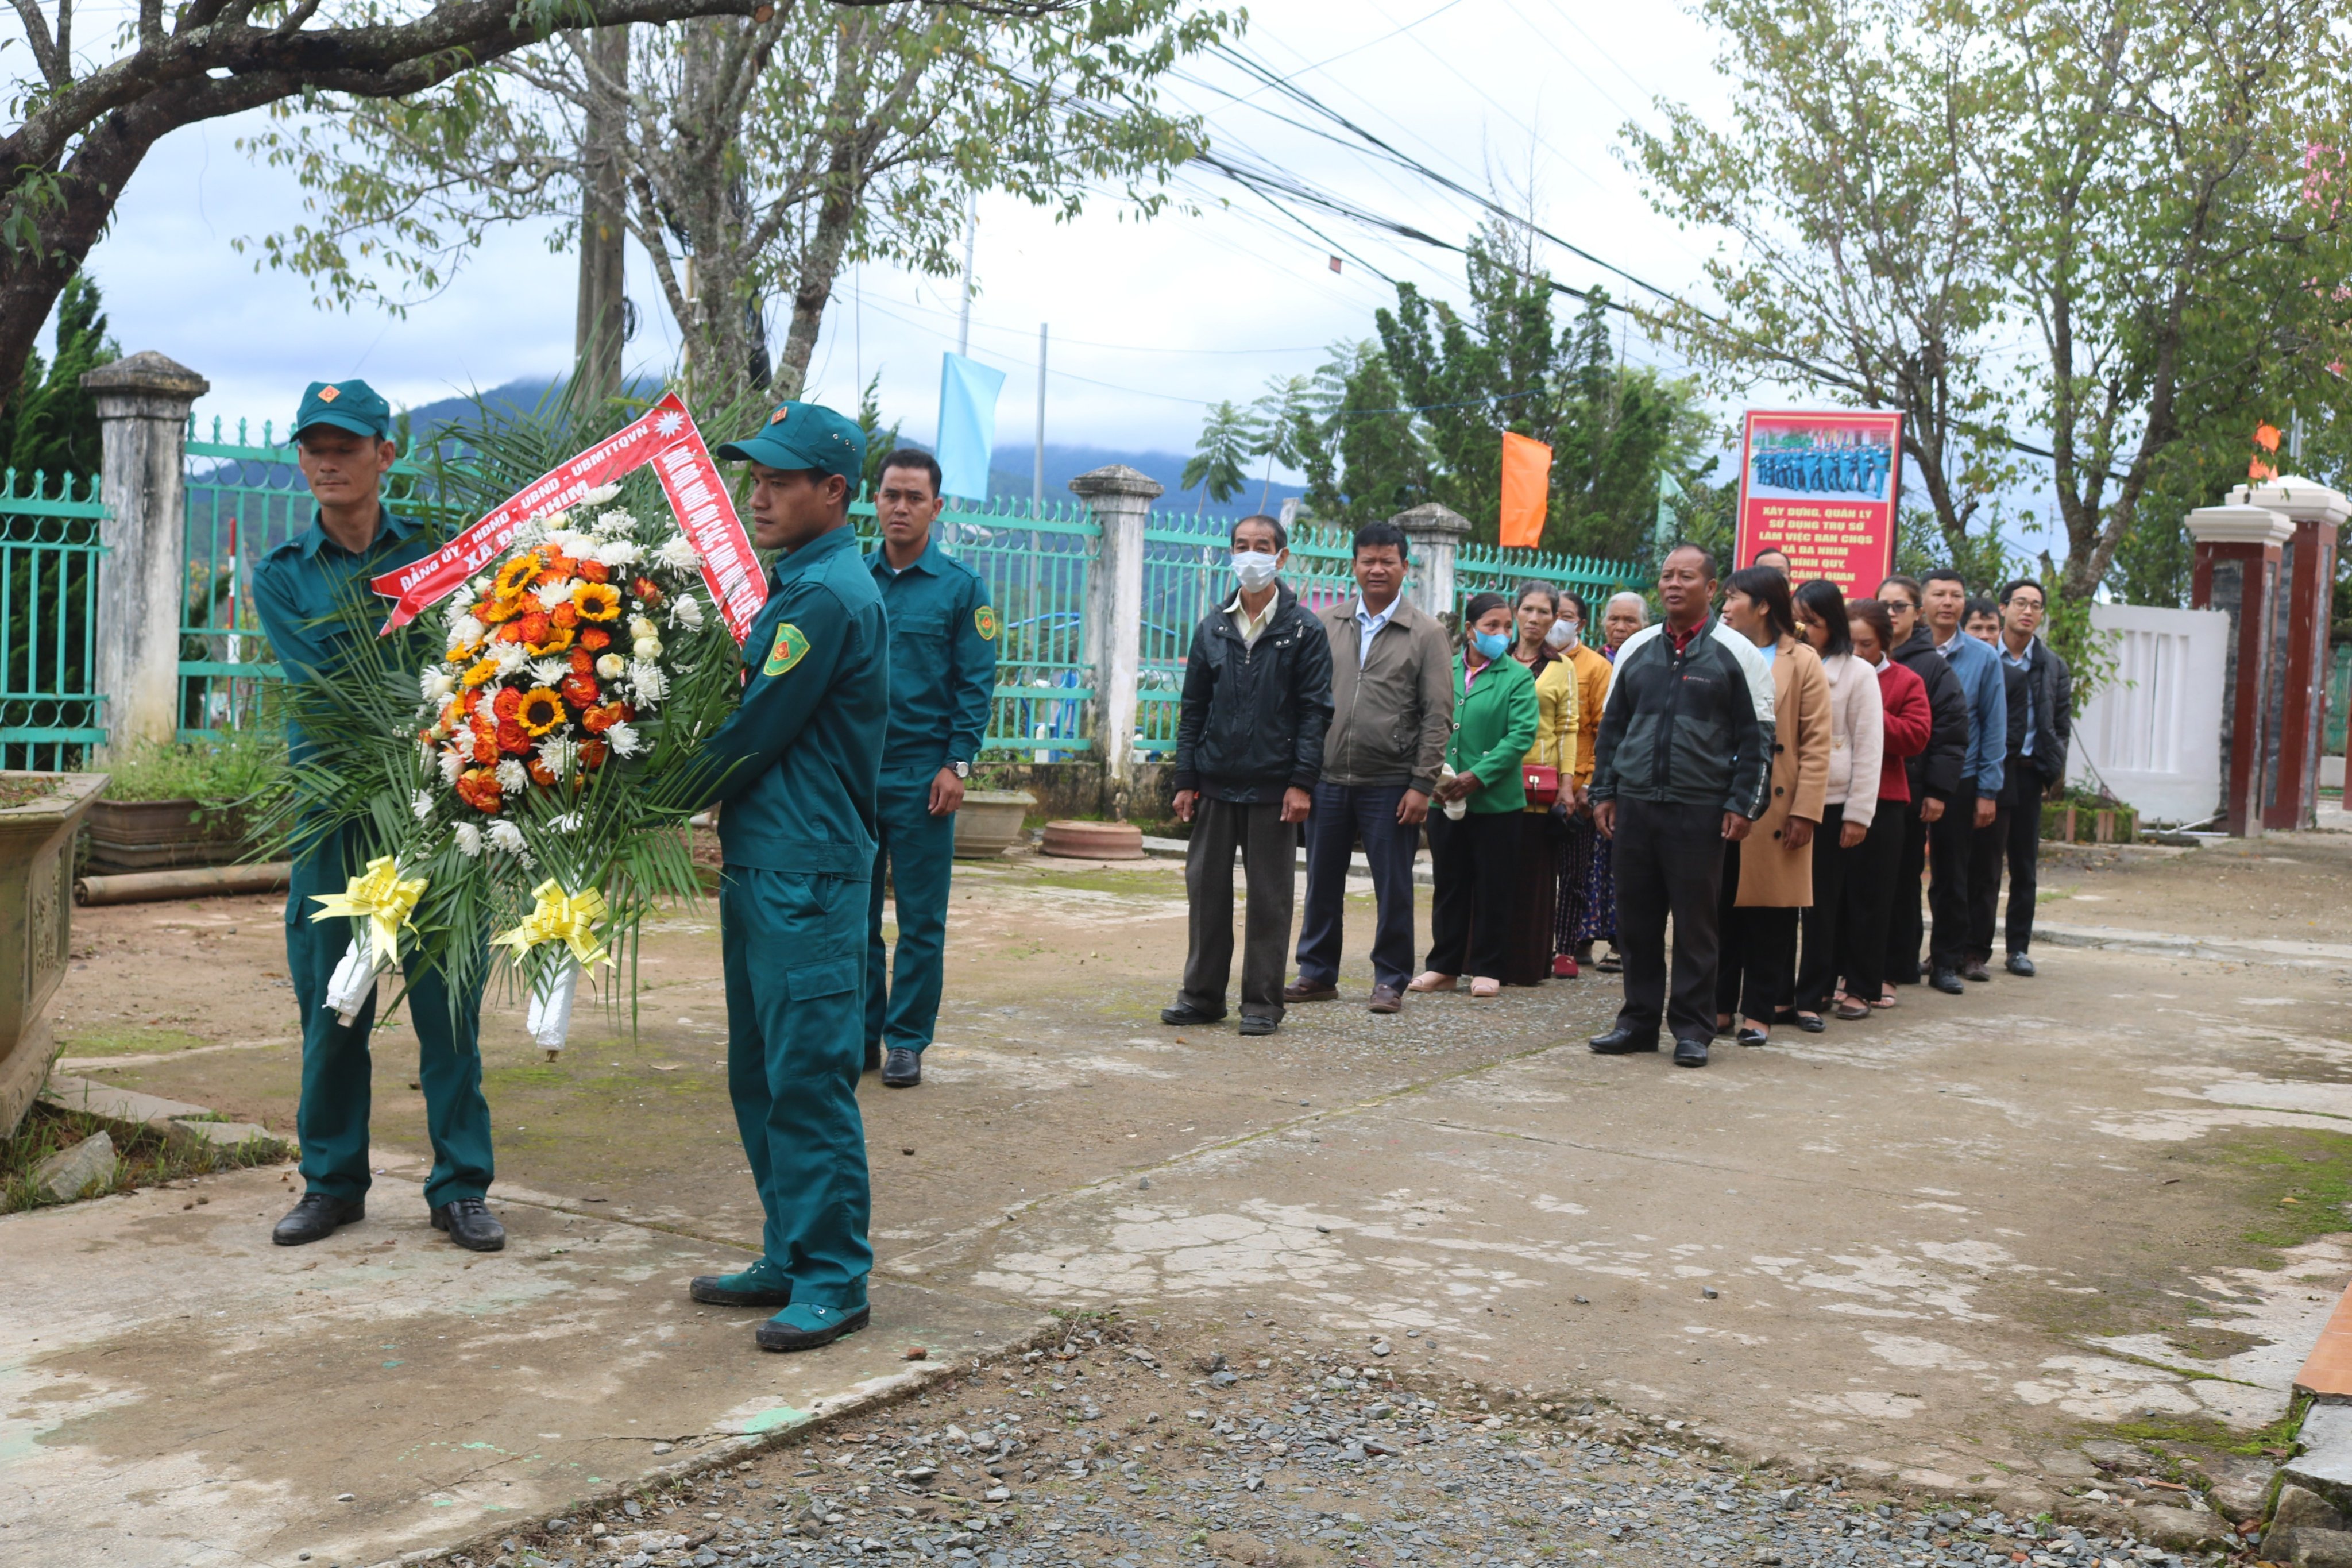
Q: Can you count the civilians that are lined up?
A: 15